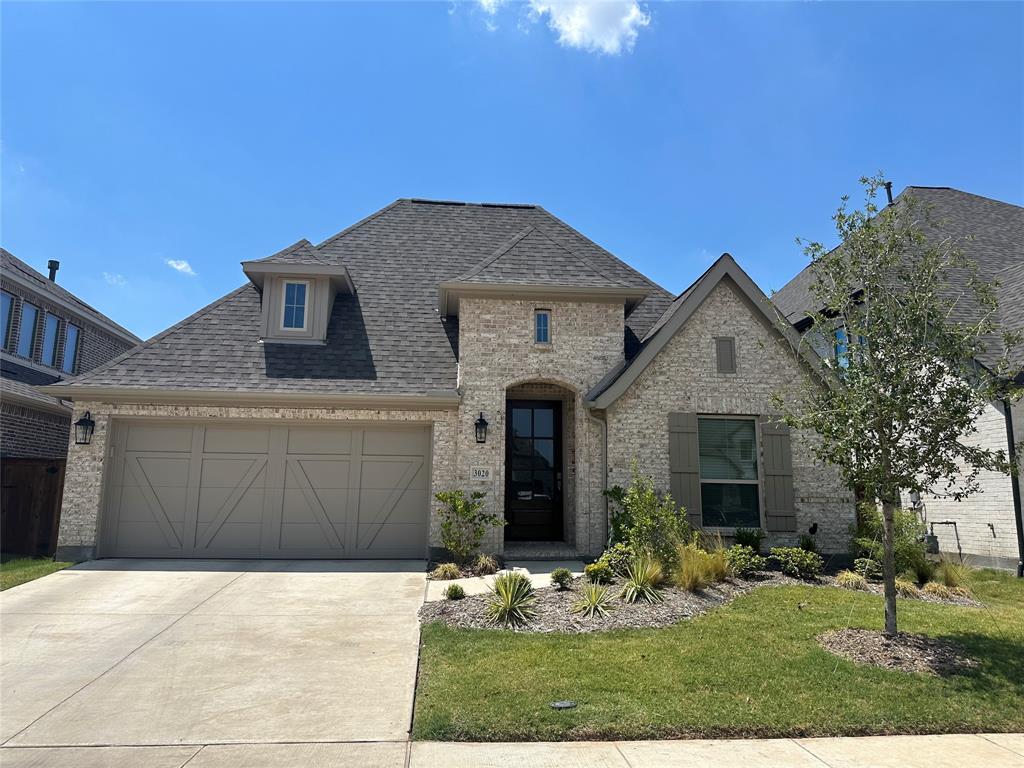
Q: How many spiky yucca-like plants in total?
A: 3